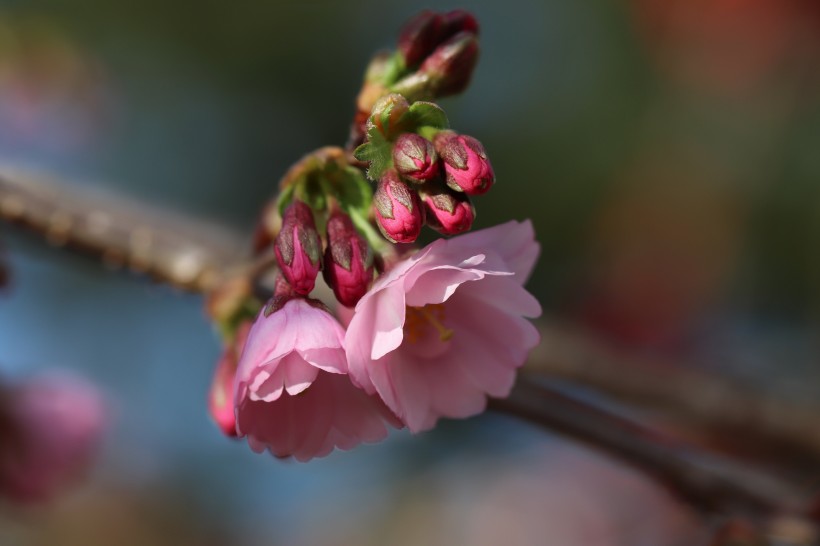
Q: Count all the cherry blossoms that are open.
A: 2